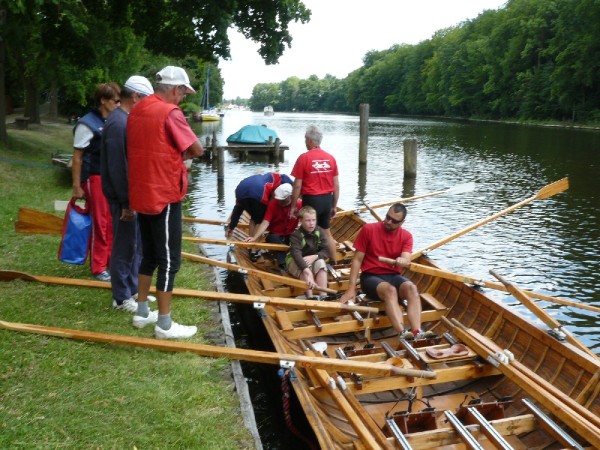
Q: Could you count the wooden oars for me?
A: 14